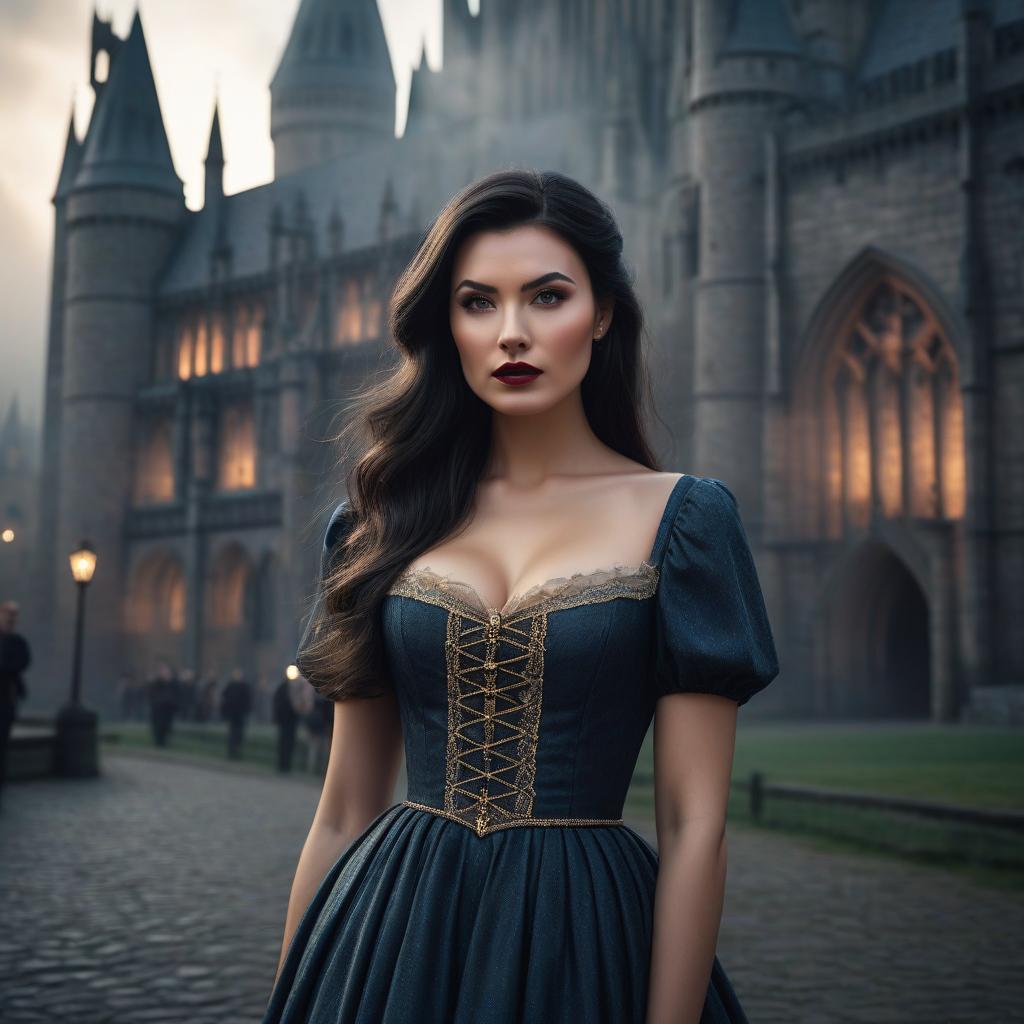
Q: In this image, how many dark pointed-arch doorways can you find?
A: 1